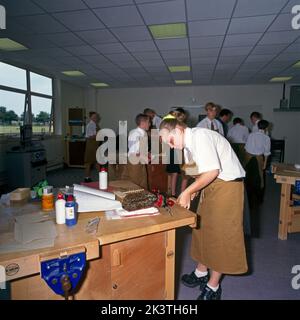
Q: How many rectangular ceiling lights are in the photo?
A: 8